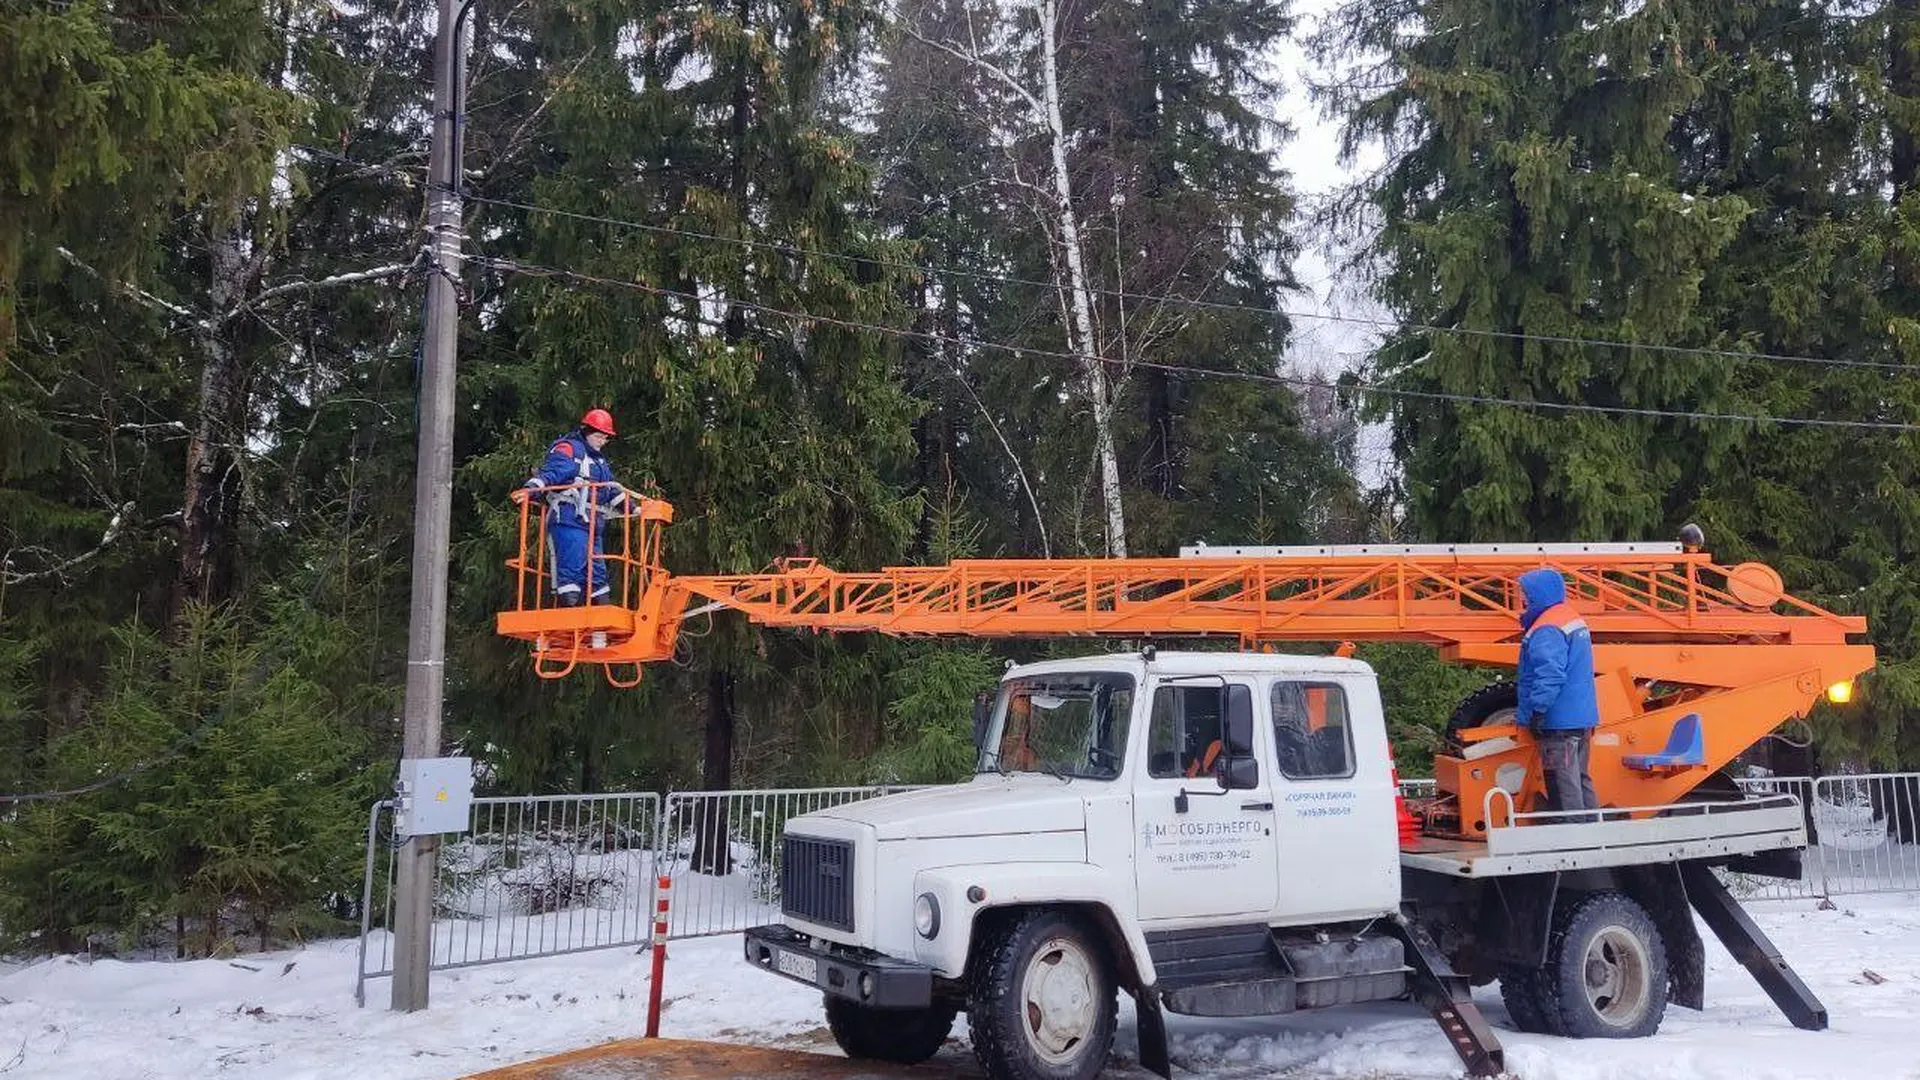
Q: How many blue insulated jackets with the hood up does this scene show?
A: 1